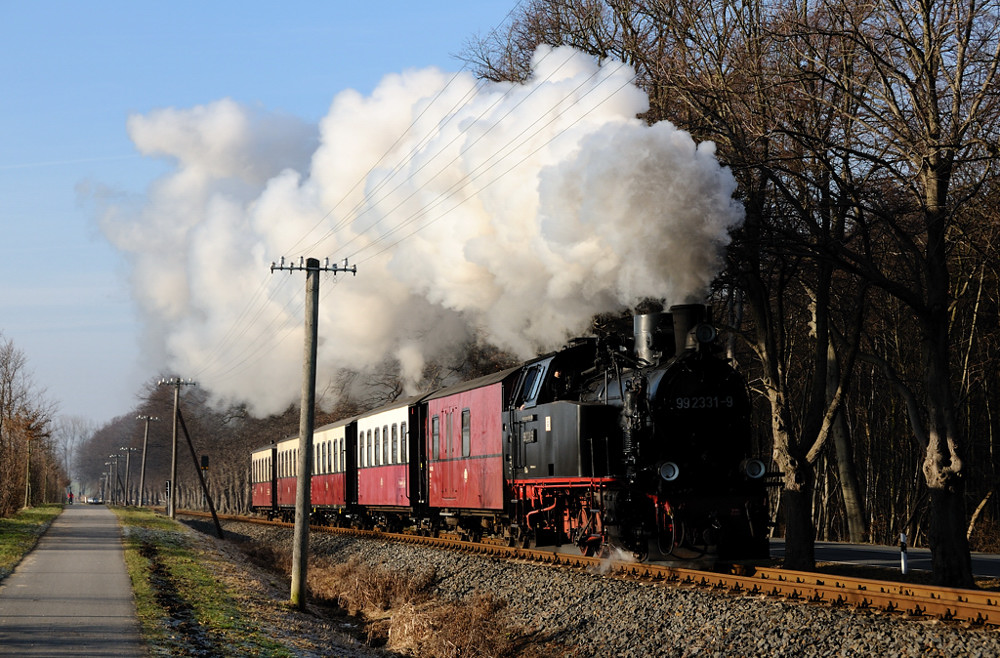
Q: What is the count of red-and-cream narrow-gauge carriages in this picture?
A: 4